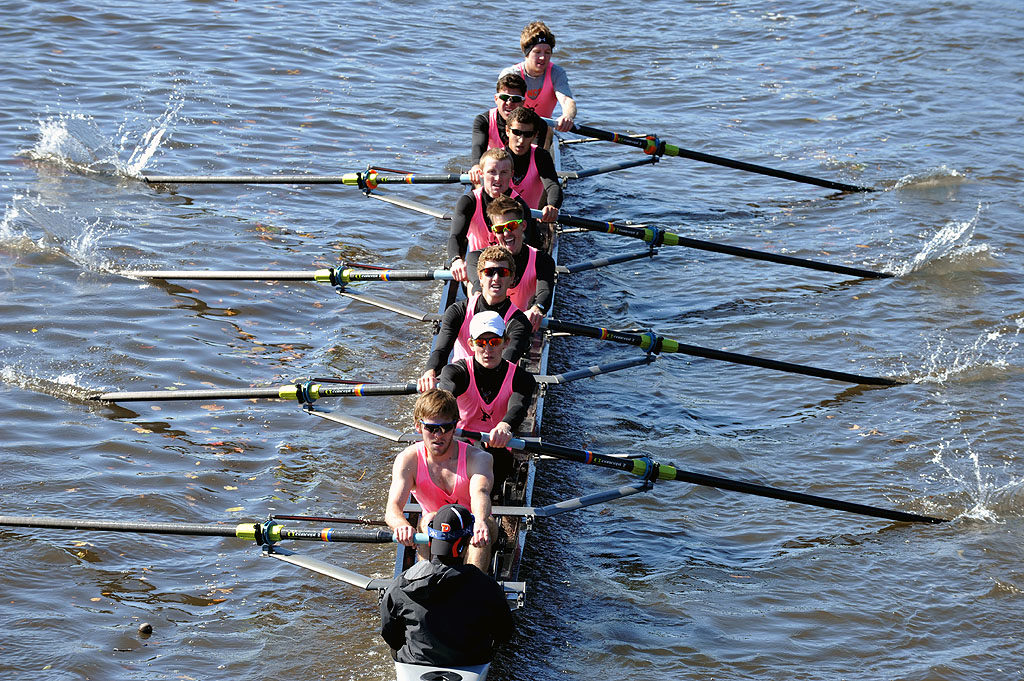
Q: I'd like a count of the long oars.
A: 8